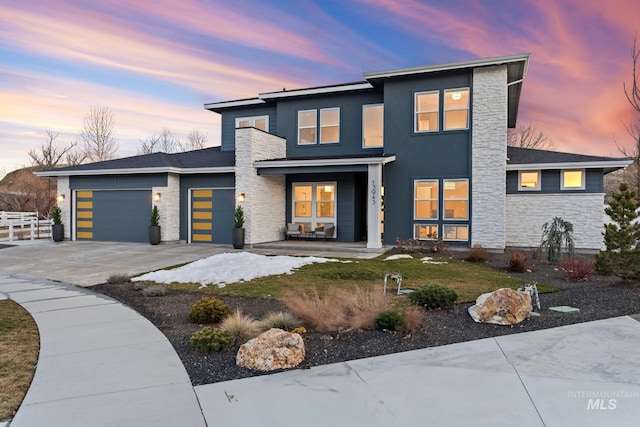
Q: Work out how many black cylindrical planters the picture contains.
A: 3